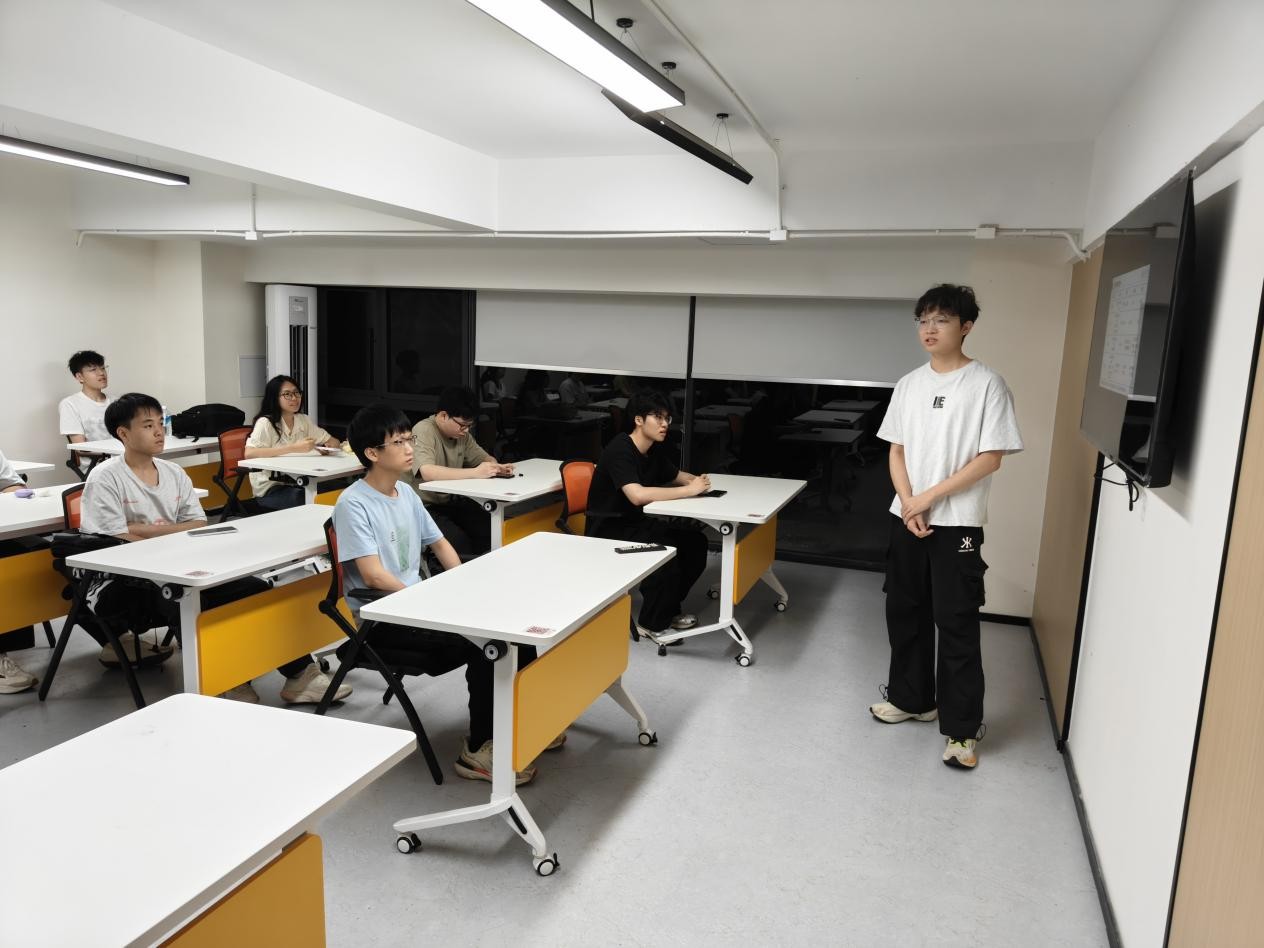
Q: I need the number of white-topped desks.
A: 9